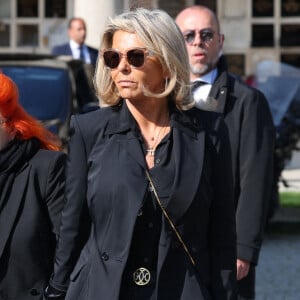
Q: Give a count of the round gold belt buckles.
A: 1